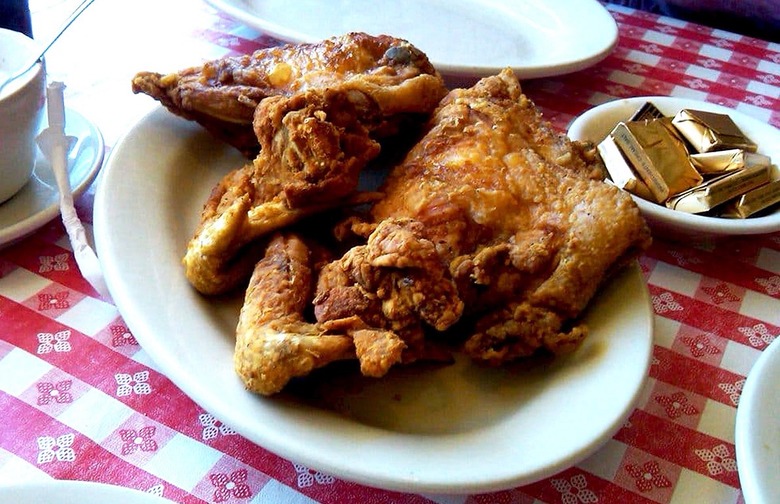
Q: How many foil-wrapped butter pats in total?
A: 7